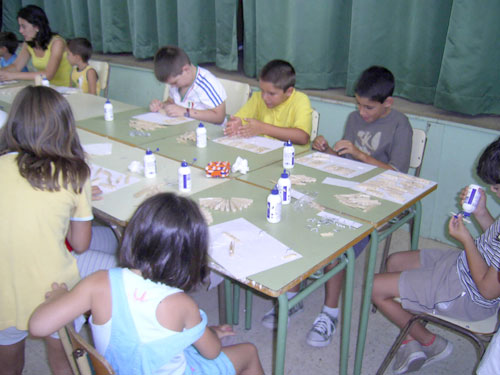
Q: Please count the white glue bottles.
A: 9